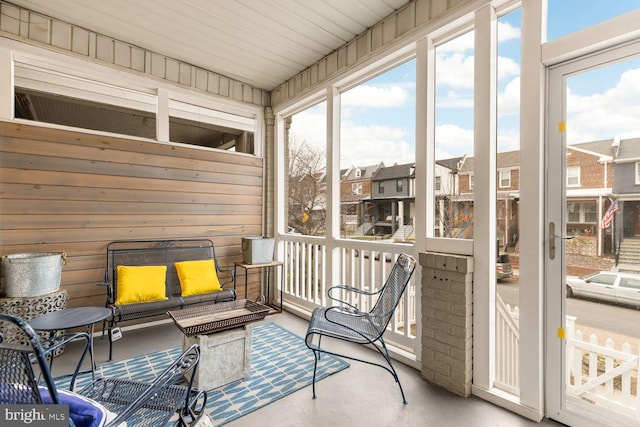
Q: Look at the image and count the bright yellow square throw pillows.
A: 2